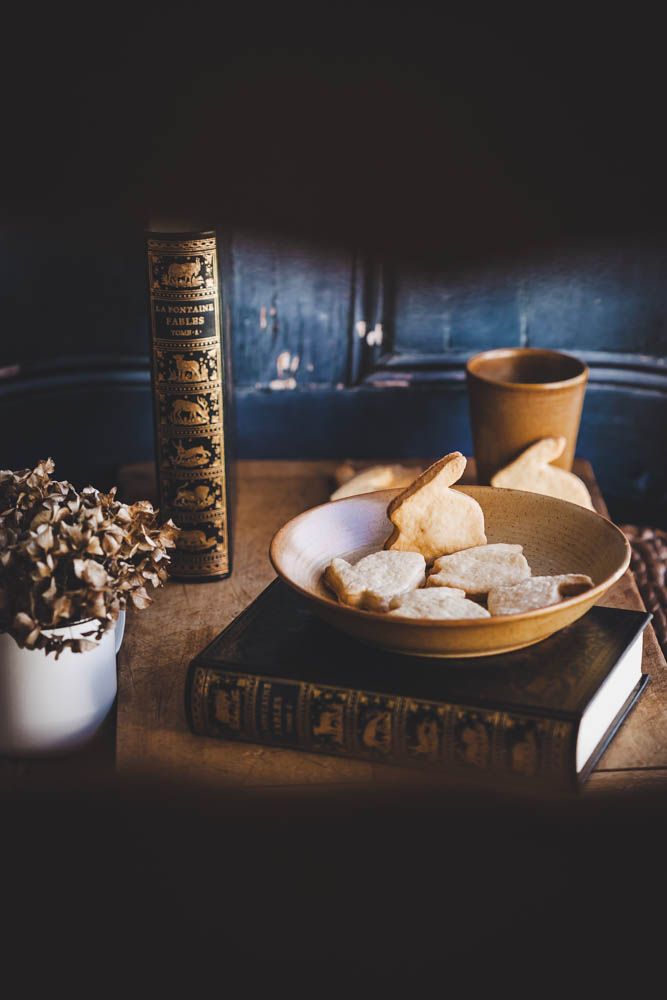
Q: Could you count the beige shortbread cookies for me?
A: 7